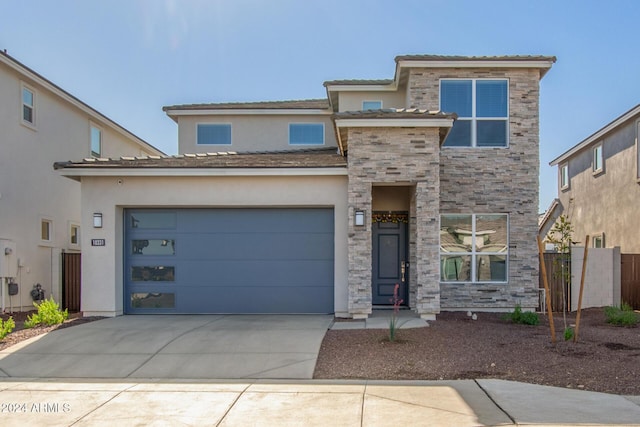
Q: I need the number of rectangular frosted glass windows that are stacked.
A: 4